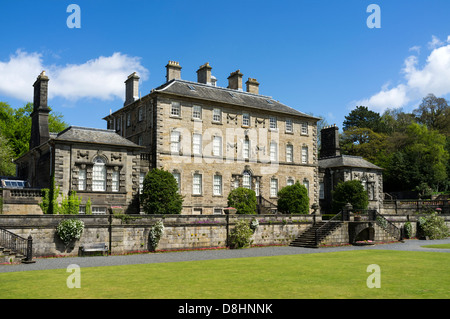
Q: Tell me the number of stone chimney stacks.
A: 7